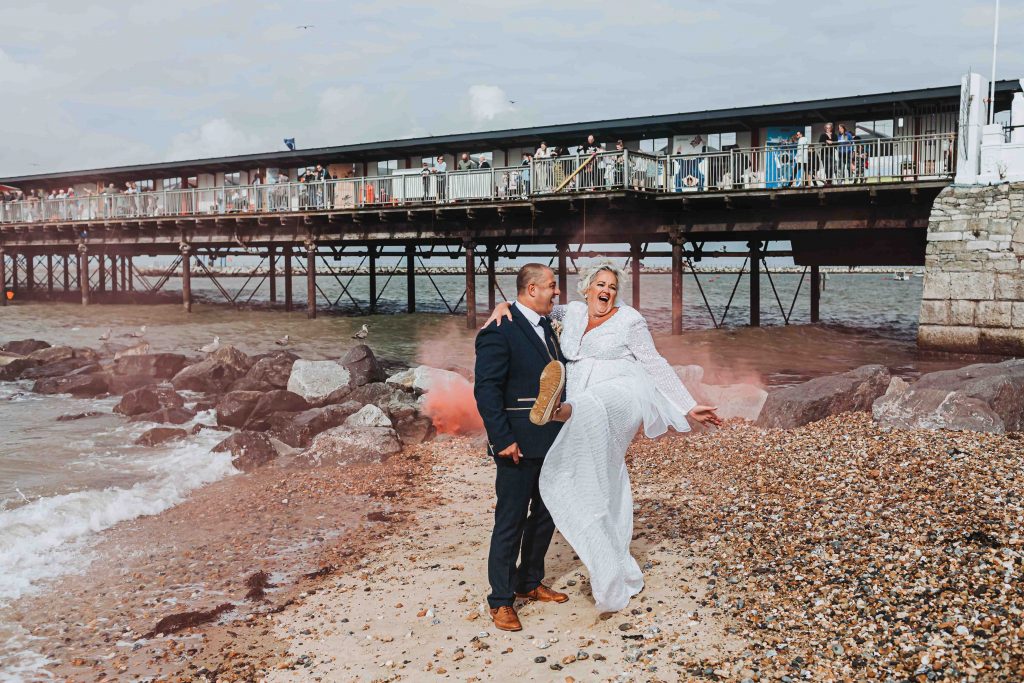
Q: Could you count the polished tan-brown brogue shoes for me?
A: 2